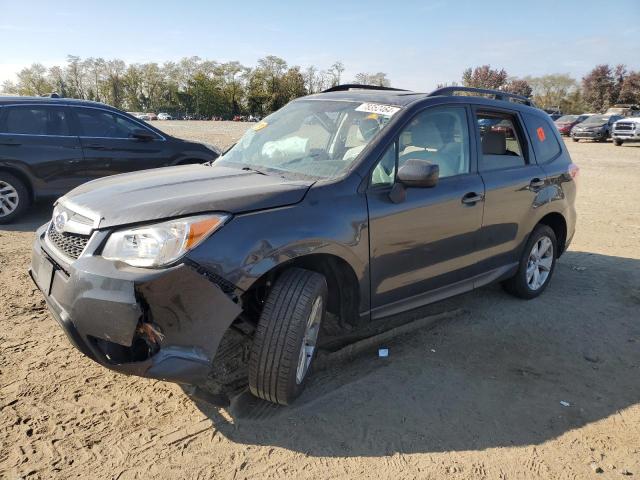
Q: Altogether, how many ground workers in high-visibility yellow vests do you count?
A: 0